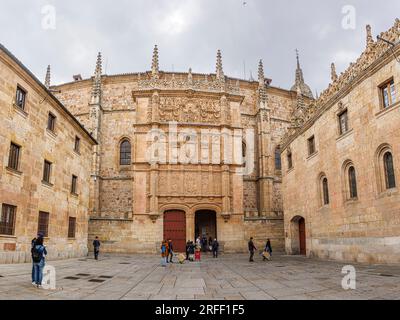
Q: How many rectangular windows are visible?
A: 13